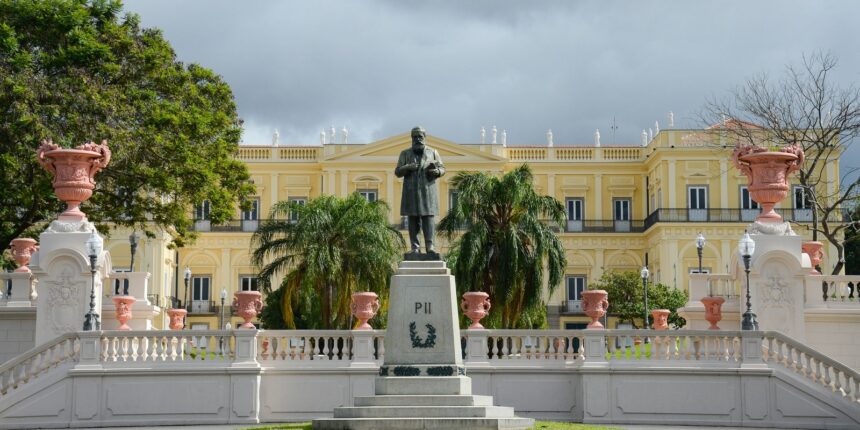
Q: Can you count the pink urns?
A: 12